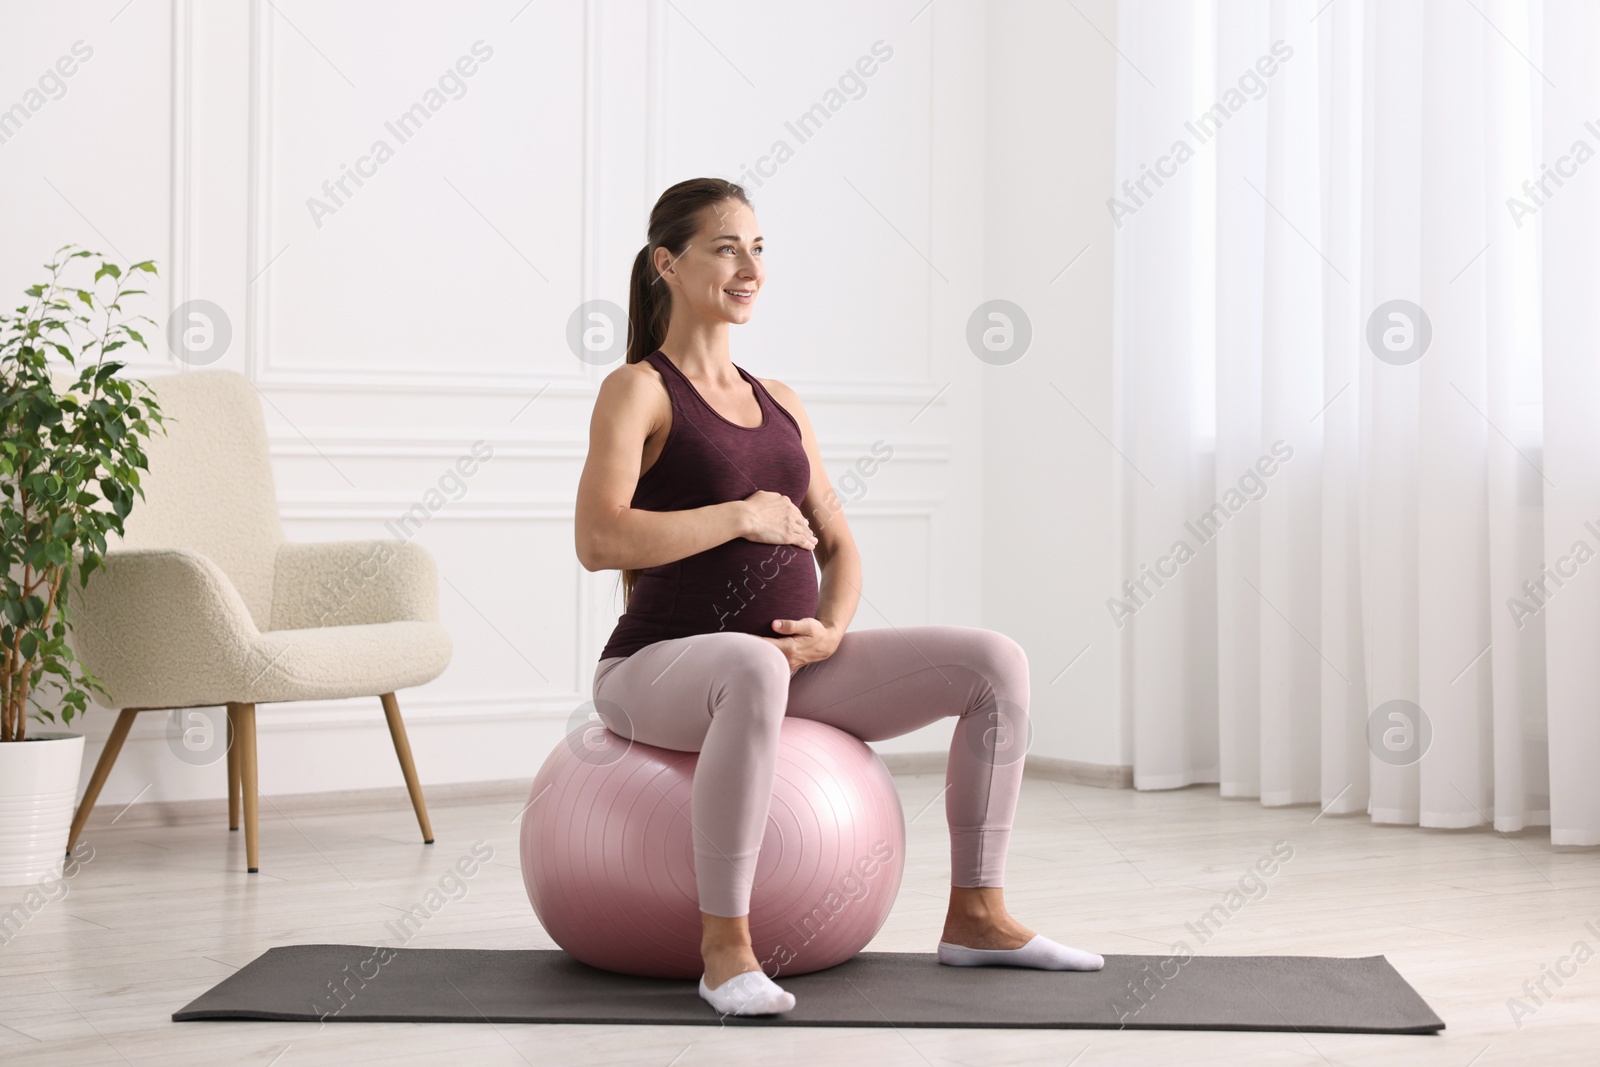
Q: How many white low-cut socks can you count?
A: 2